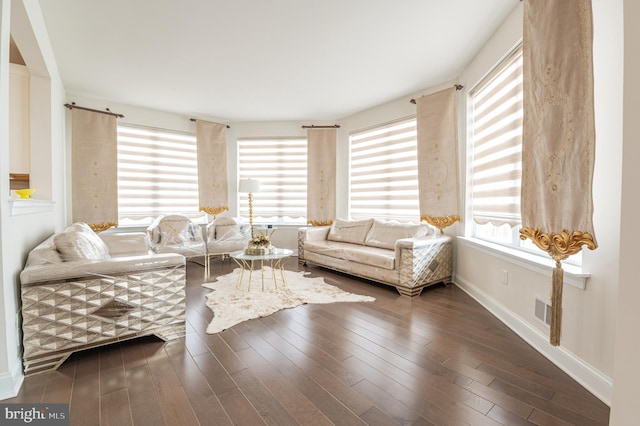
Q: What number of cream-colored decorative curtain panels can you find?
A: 5